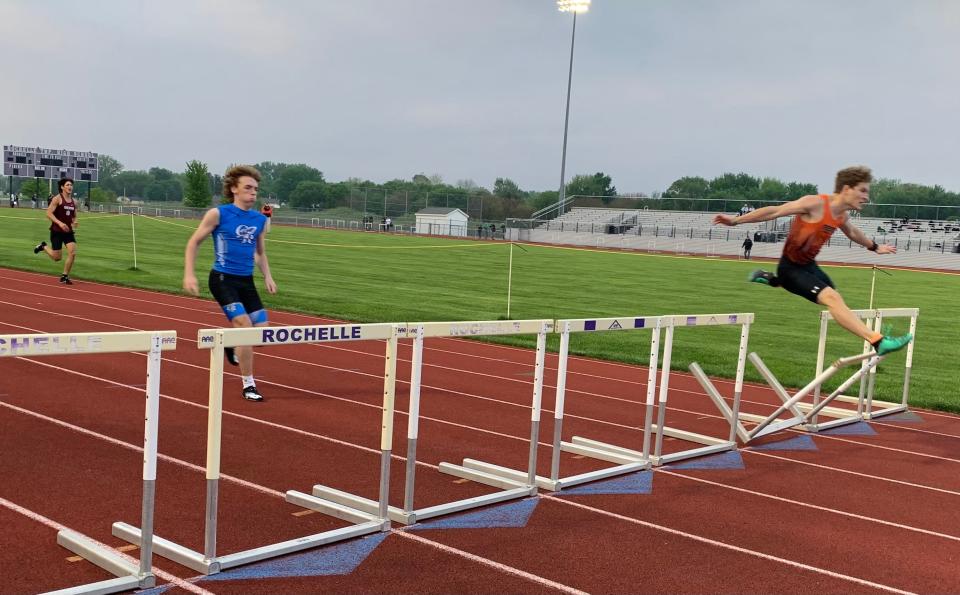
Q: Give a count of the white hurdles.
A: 8